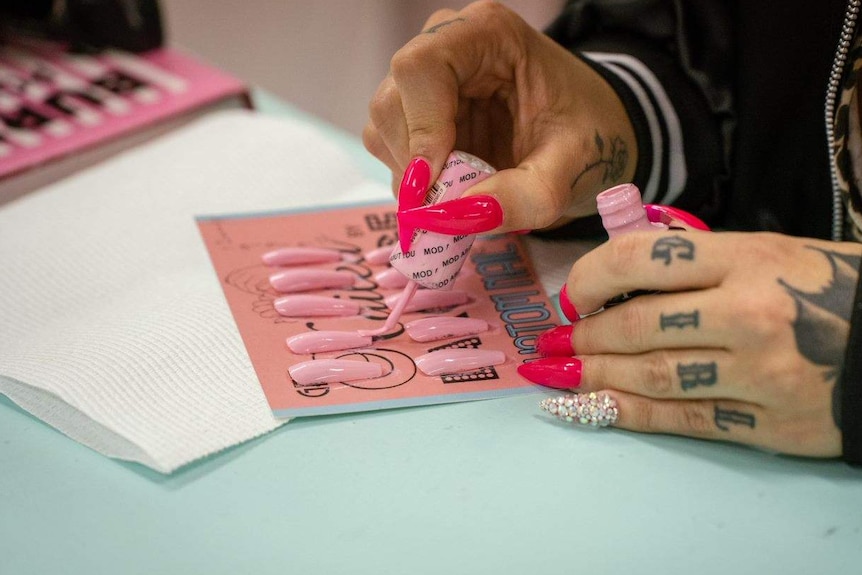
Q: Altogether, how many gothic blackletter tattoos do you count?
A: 4